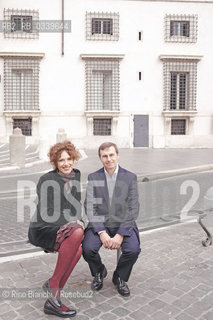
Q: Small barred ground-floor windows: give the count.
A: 3